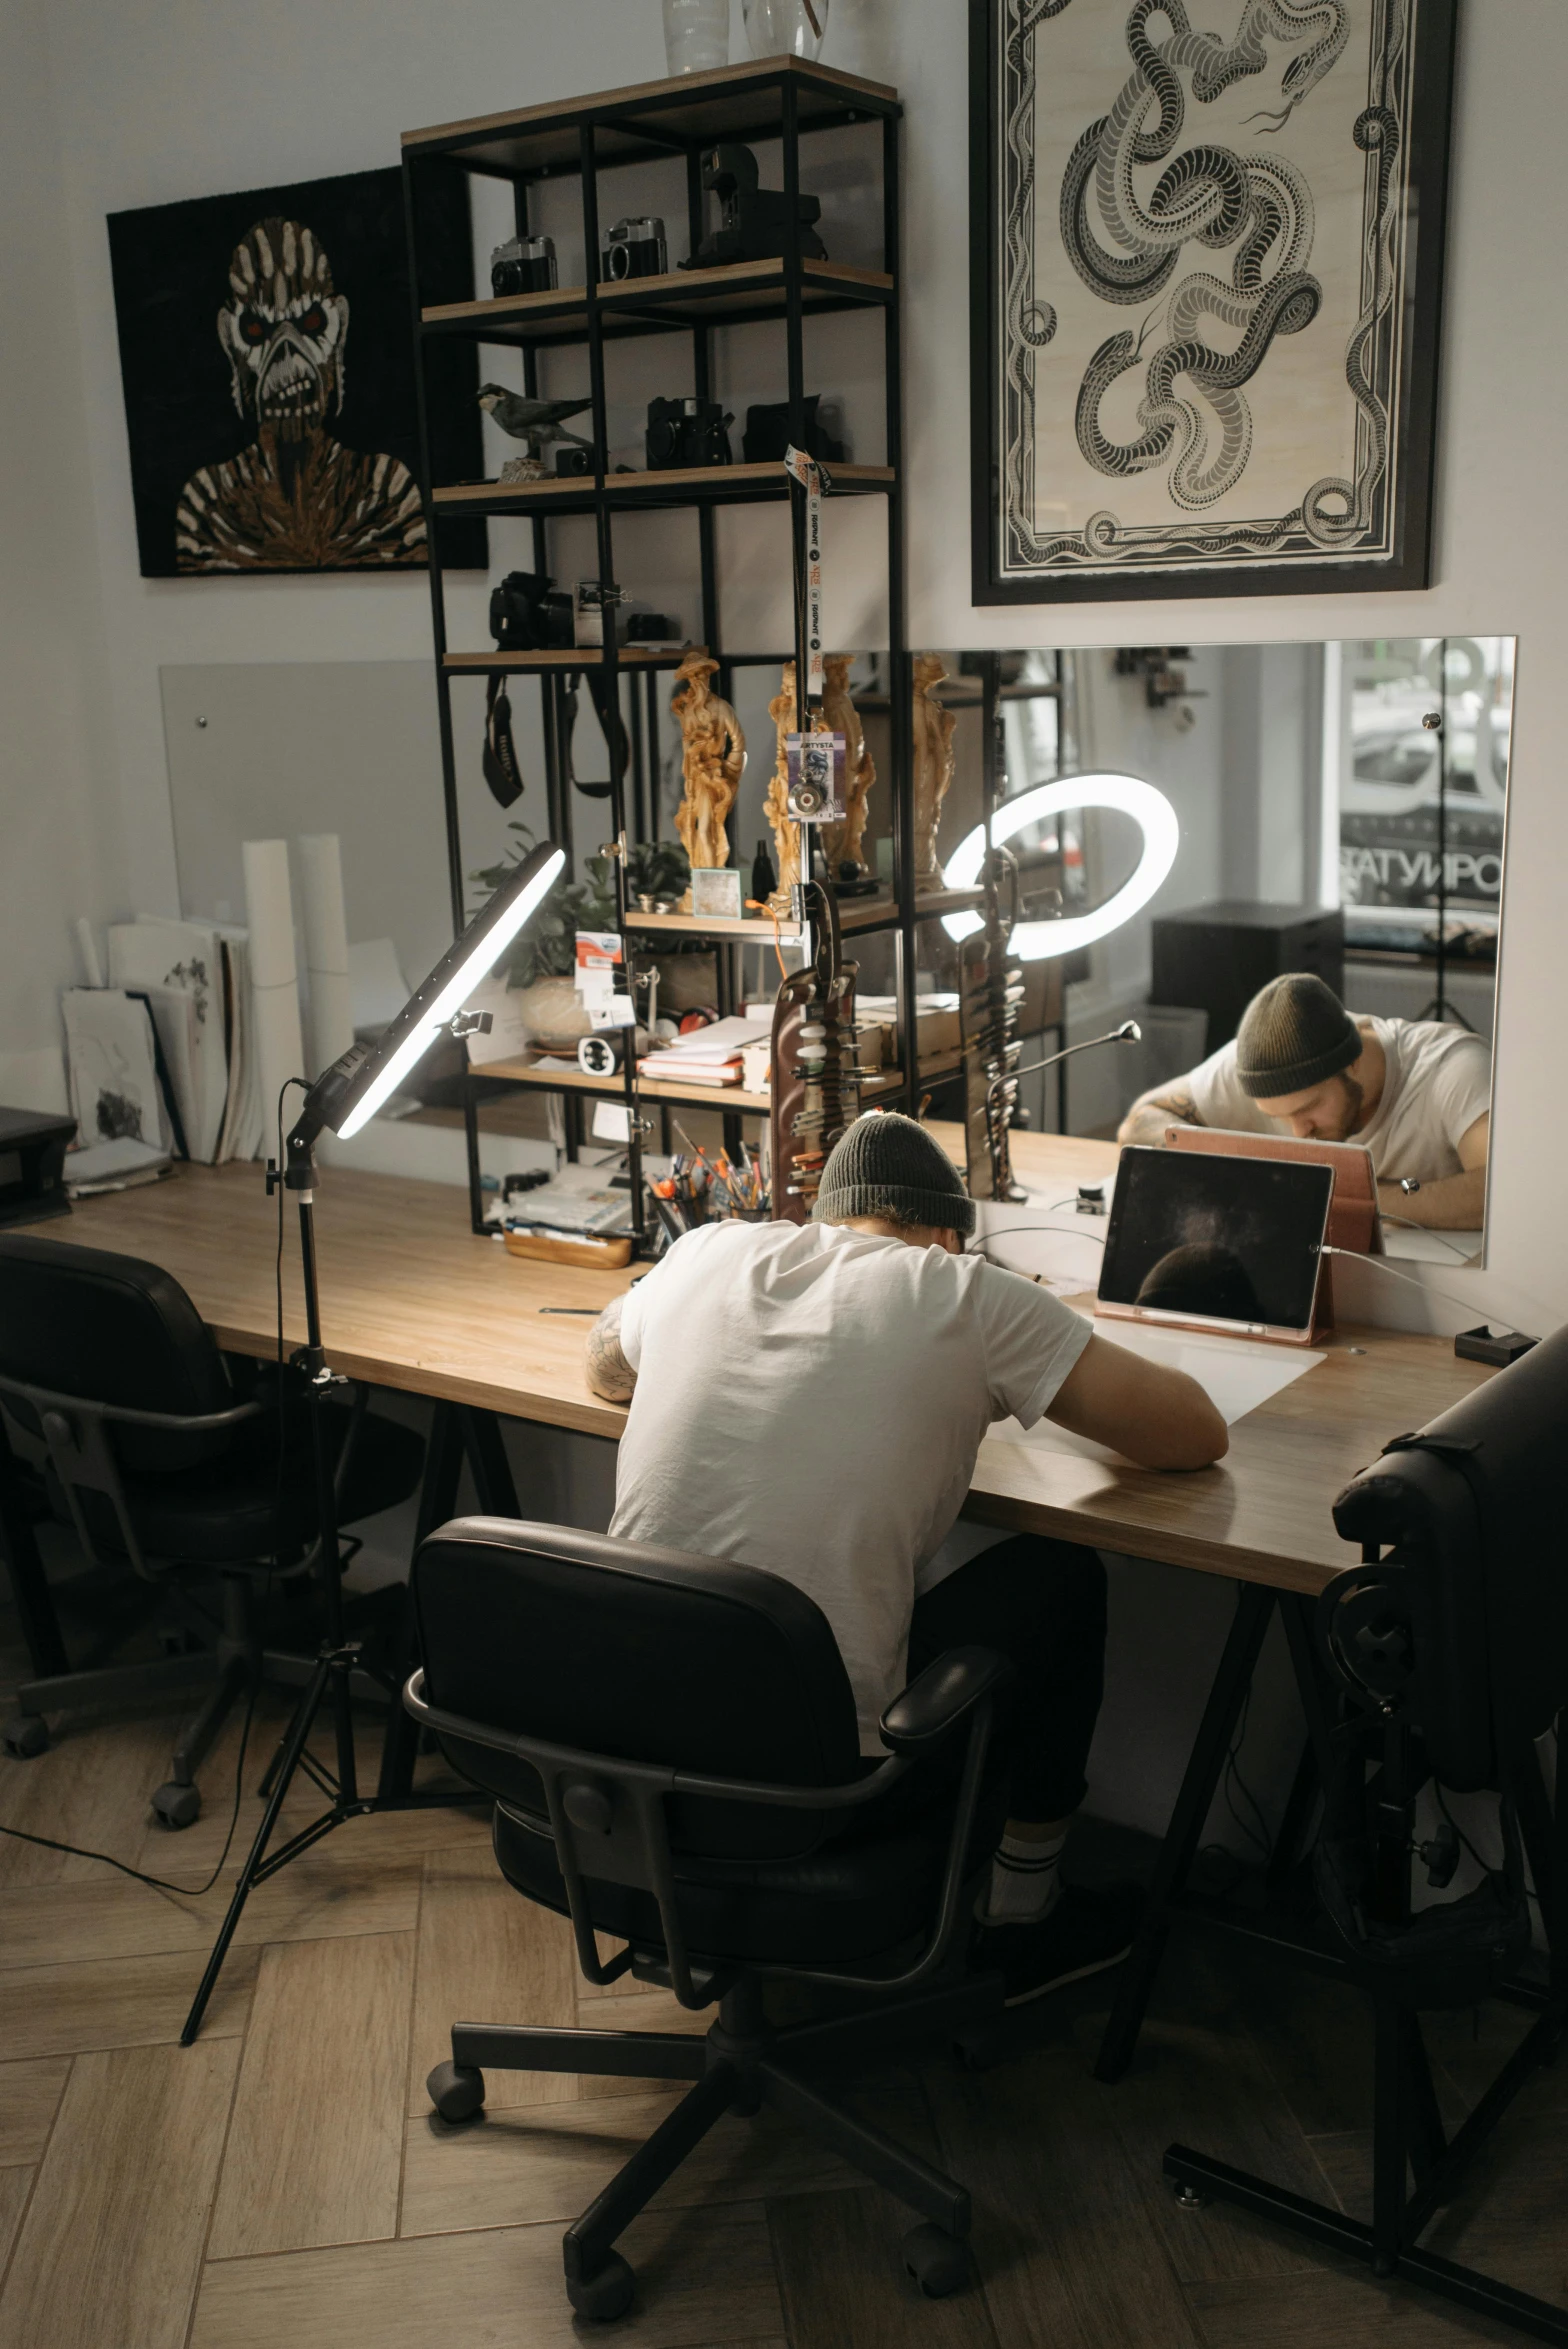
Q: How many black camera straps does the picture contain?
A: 2